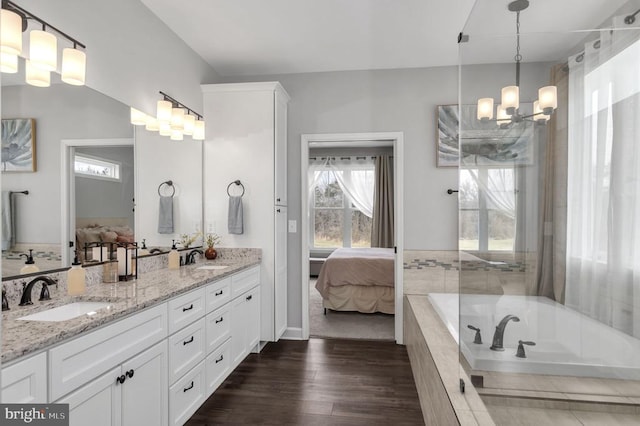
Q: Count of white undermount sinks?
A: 2